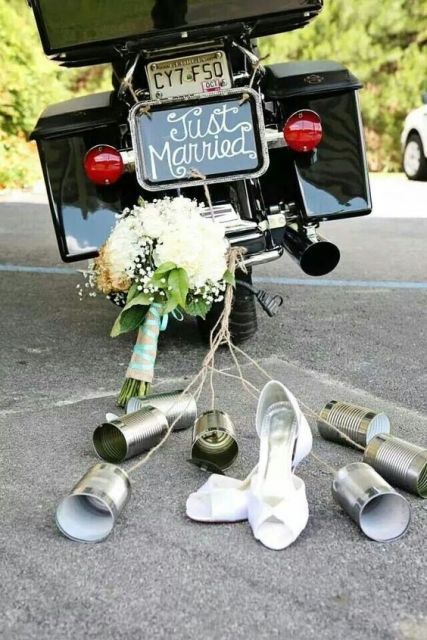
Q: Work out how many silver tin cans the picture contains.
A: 7